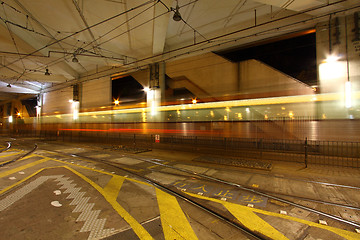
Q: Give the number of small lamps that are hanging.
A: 4